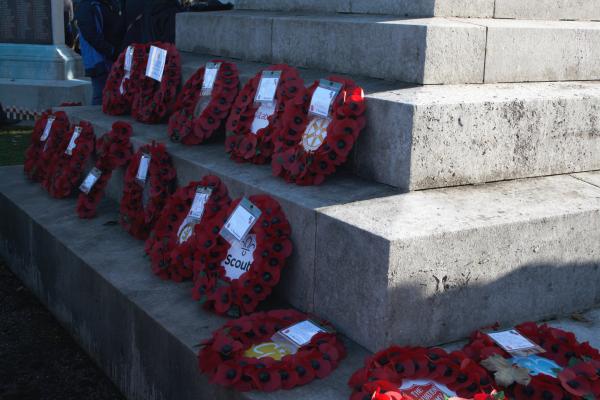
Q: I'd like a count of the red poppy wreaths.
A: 14